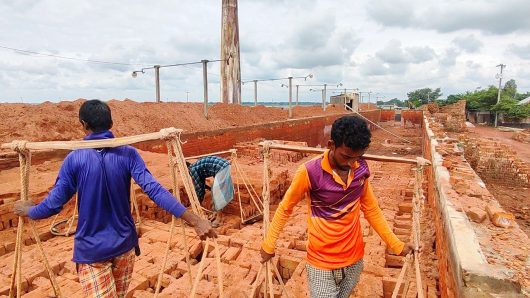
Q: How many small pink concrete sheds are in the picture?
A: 1